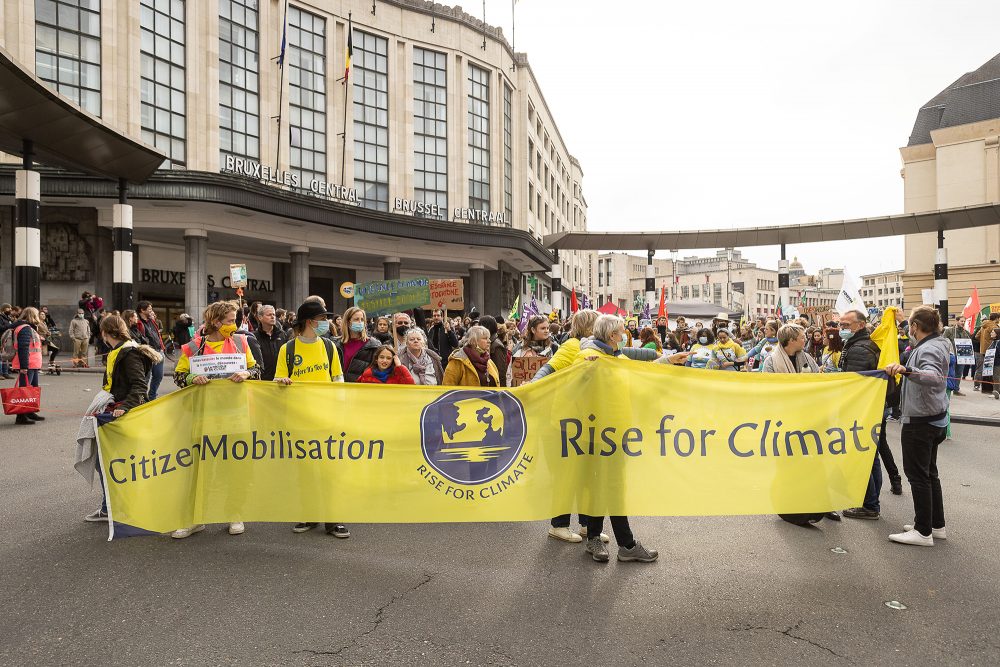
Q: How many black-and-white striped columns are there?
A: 6